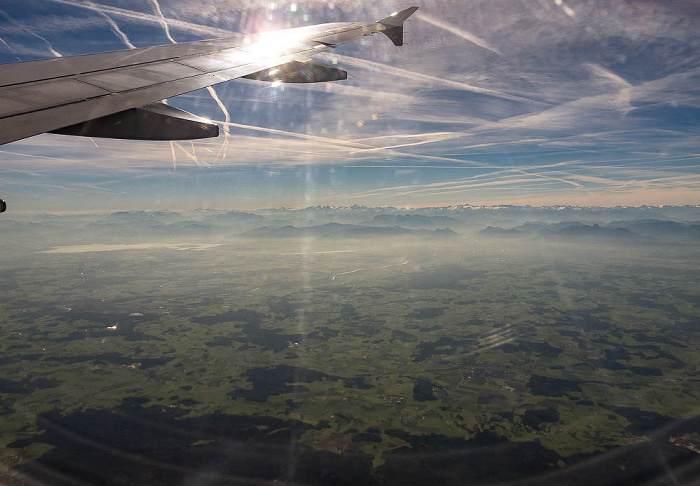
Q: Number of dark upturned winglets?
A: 1